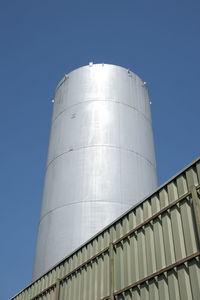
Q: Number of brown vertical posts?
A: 3